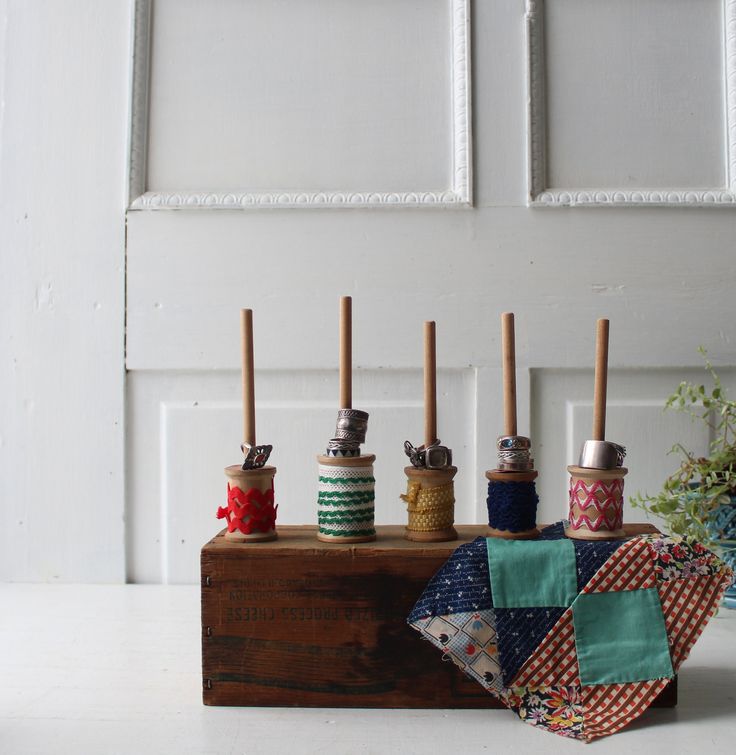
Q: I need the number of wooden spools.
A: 5